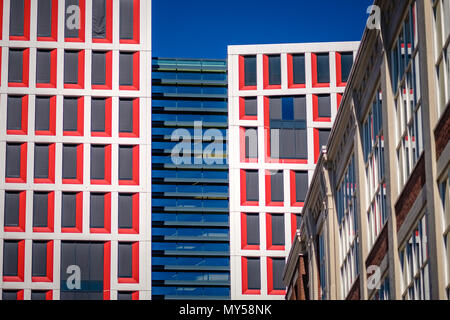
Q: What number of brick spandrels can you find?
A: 4